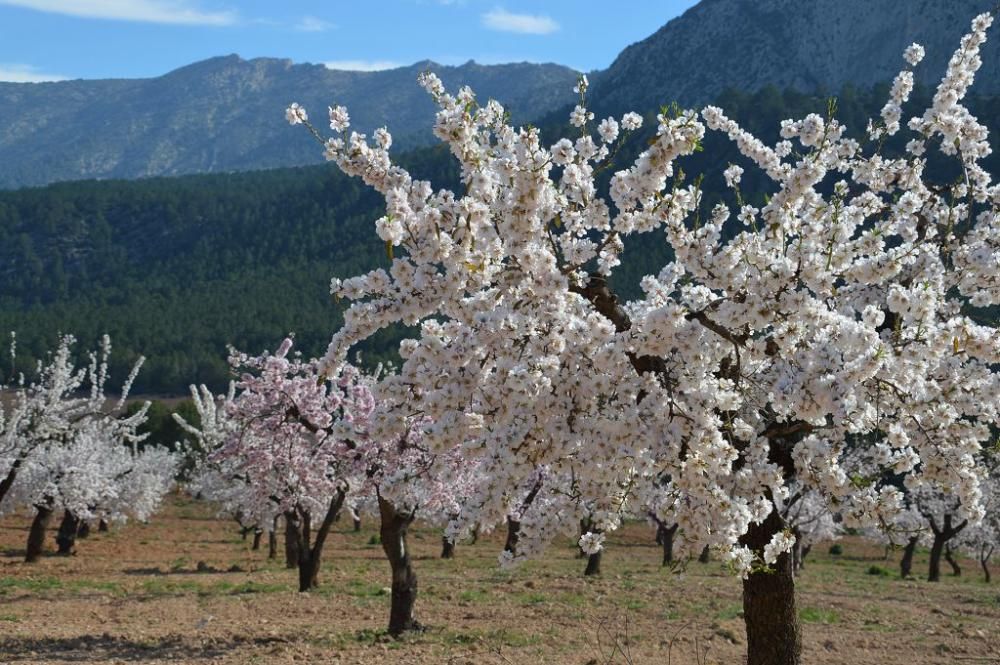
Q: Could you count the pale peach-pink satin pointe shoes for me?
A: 0